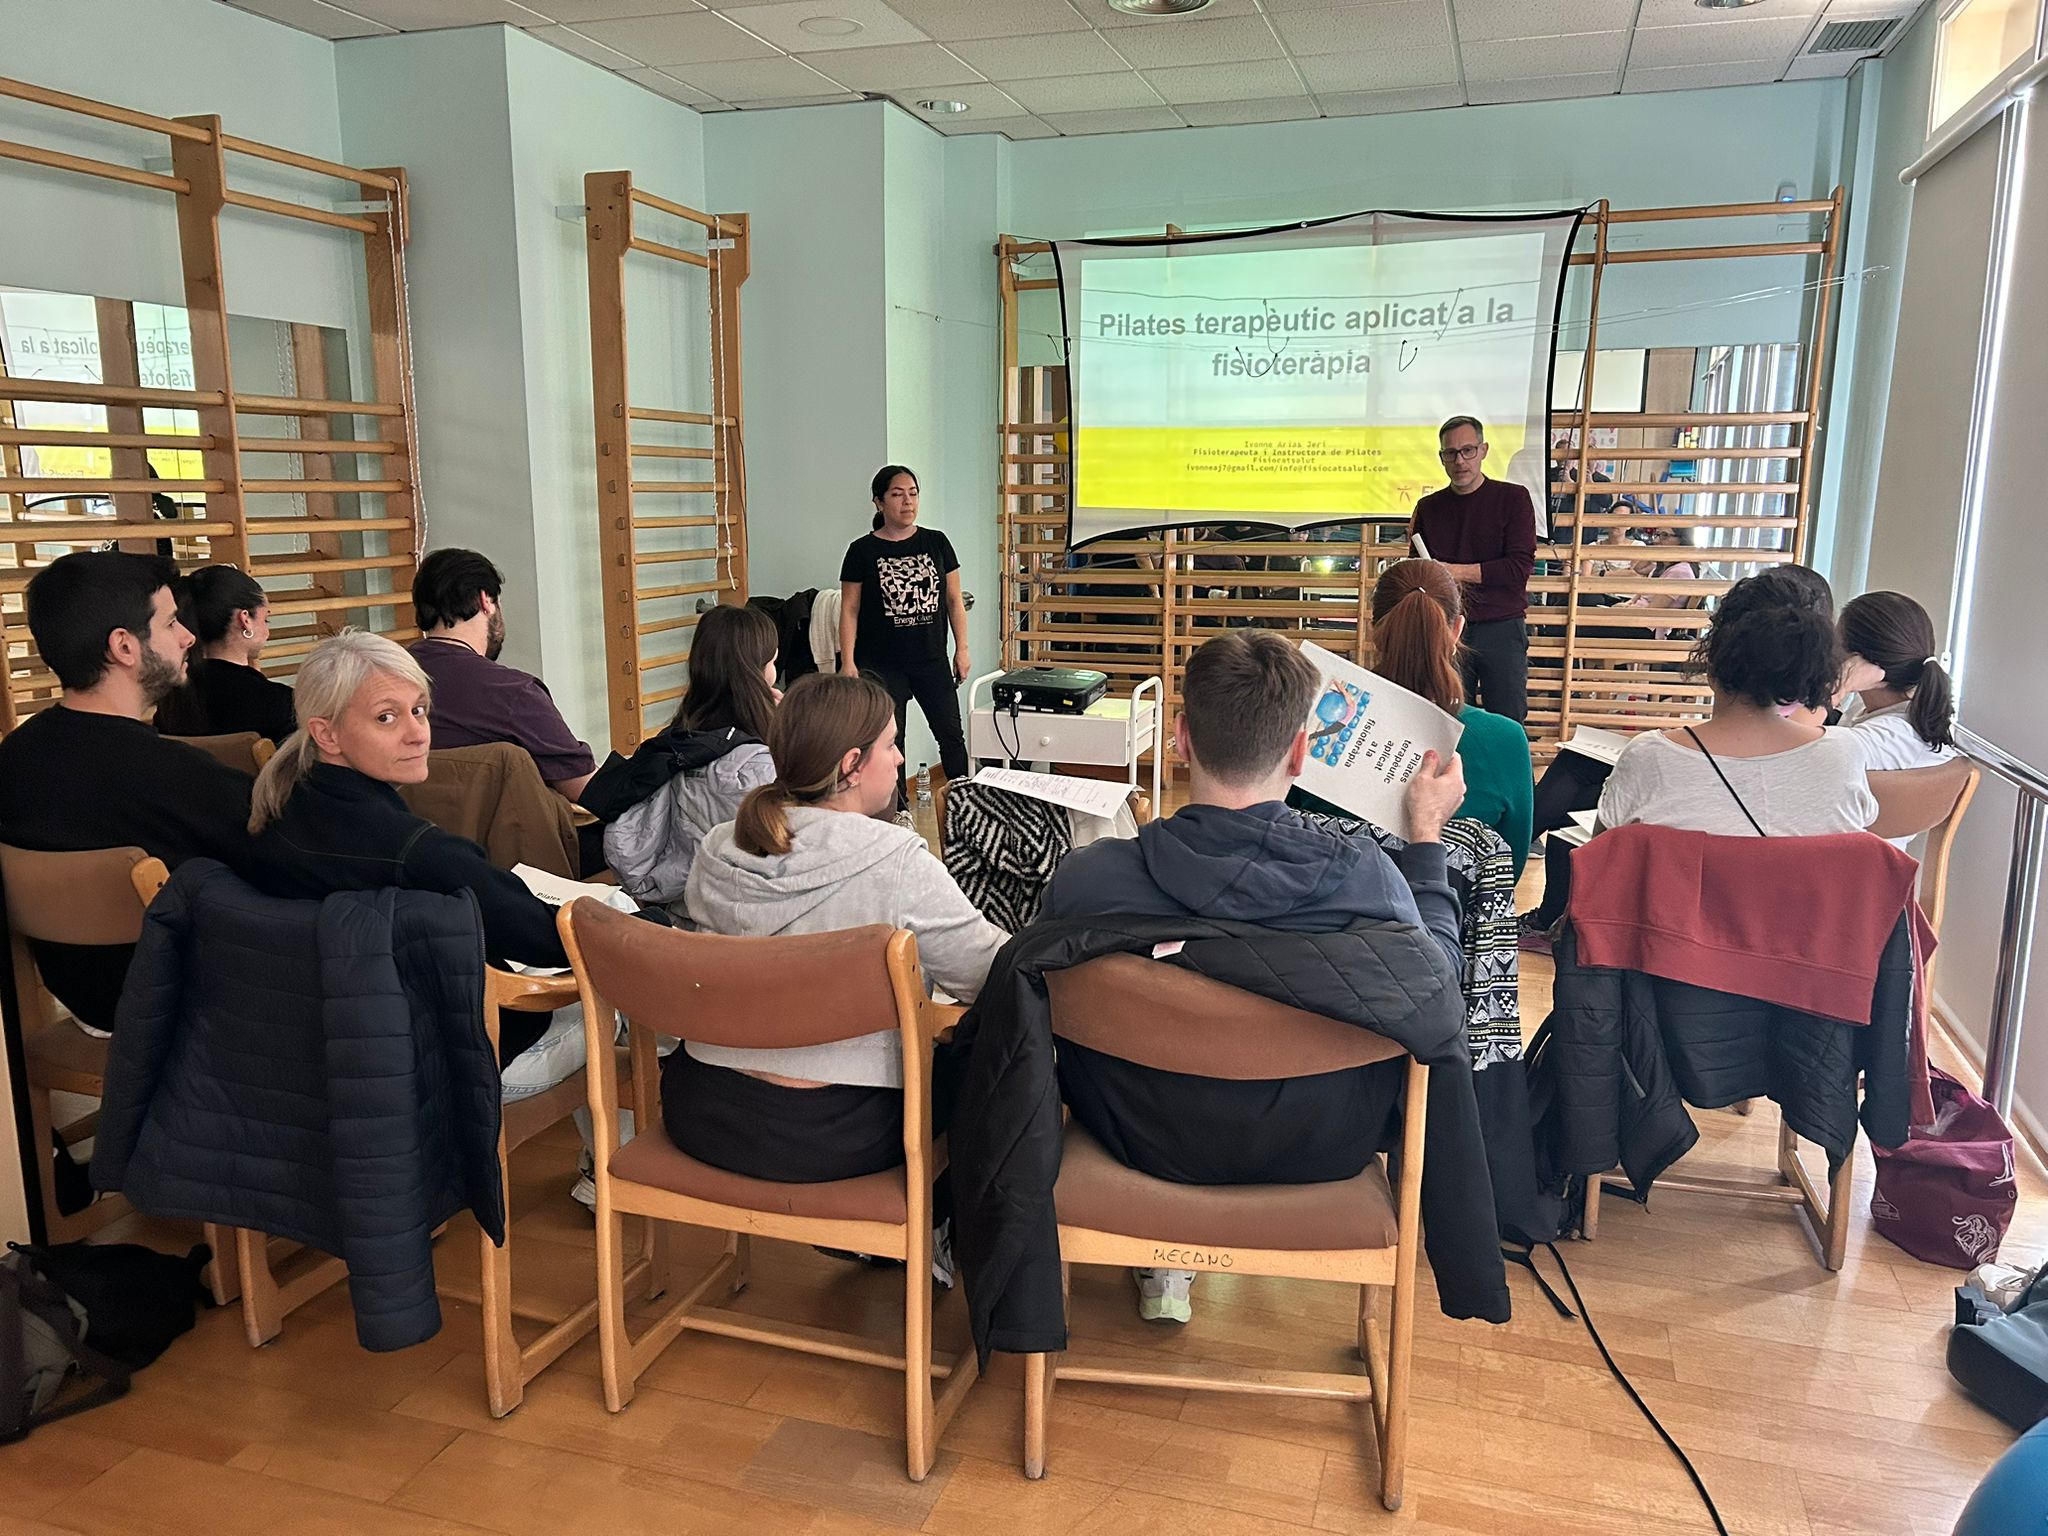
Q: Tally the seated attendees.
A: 11